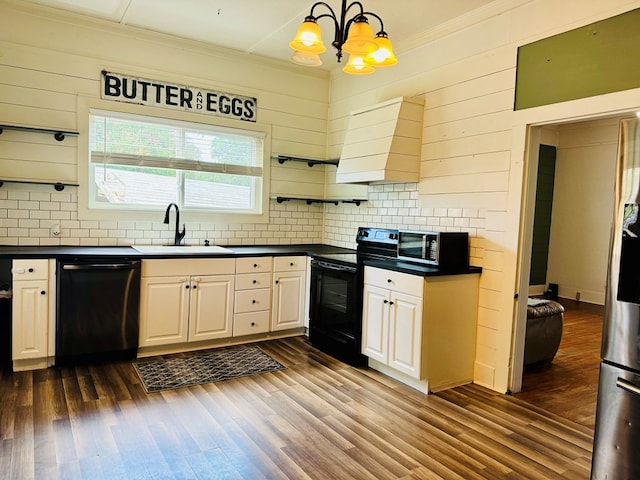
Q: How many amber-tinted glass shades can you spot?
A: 5